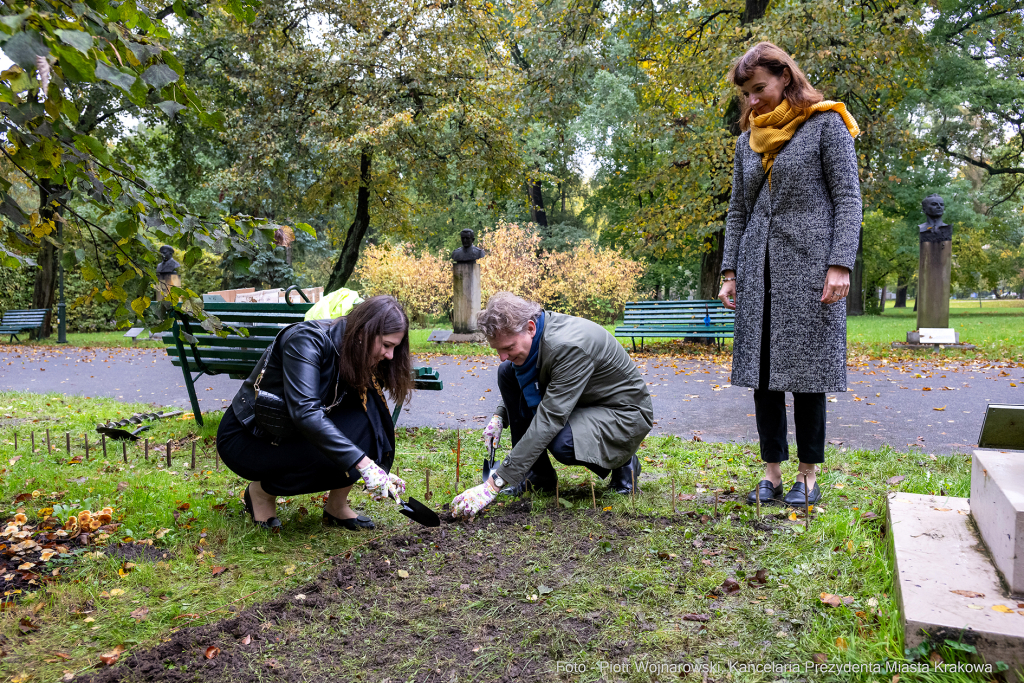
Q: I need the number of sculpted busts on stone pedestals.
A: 3